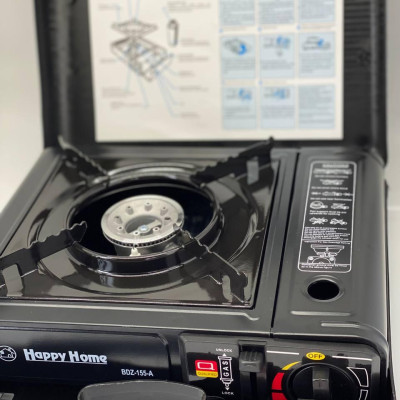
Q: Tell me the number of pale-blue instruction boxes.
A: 9